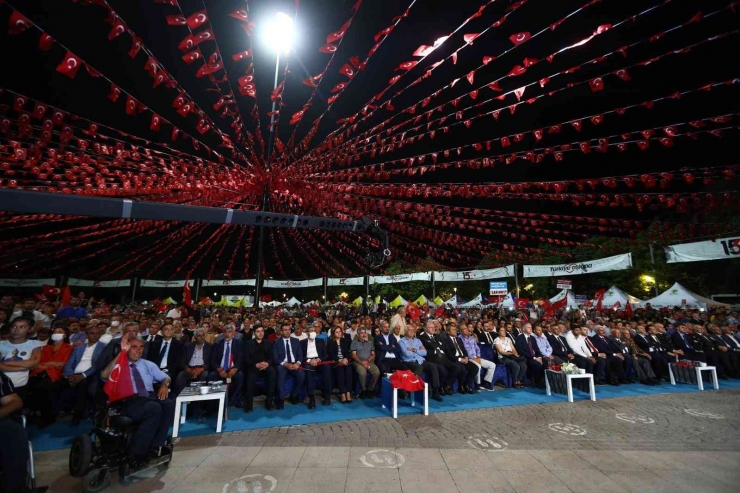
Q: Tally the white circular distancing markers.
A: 6